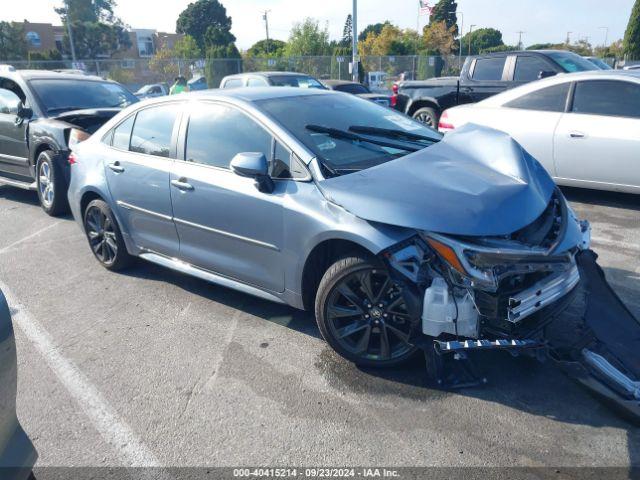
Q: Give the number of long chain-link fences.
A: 1